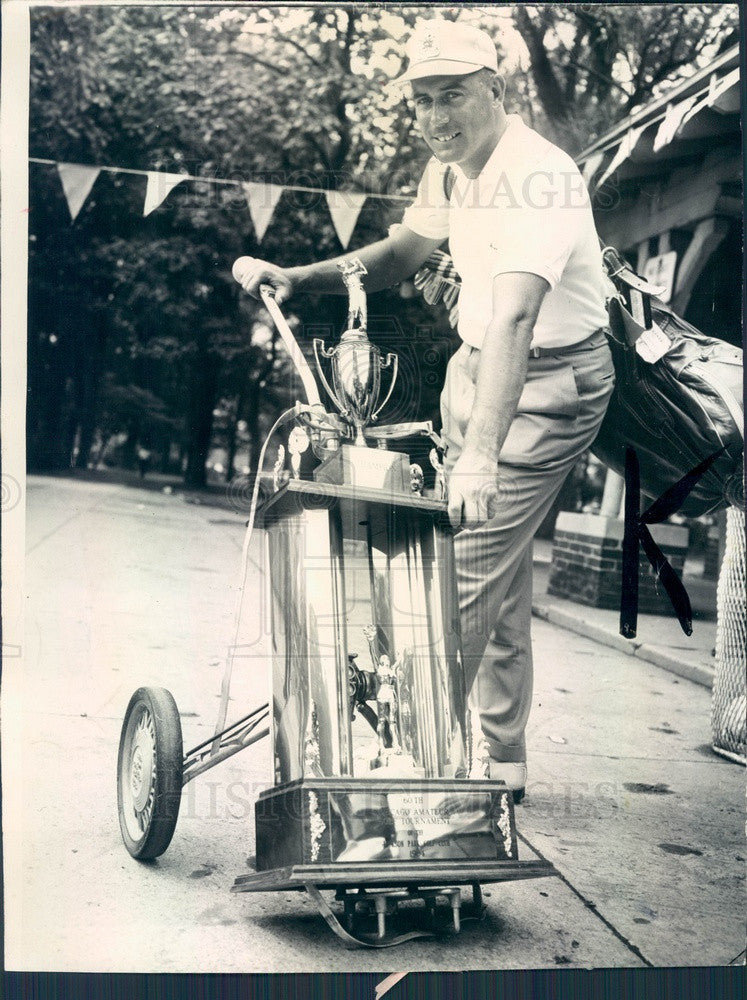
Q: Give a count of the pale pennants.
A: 8